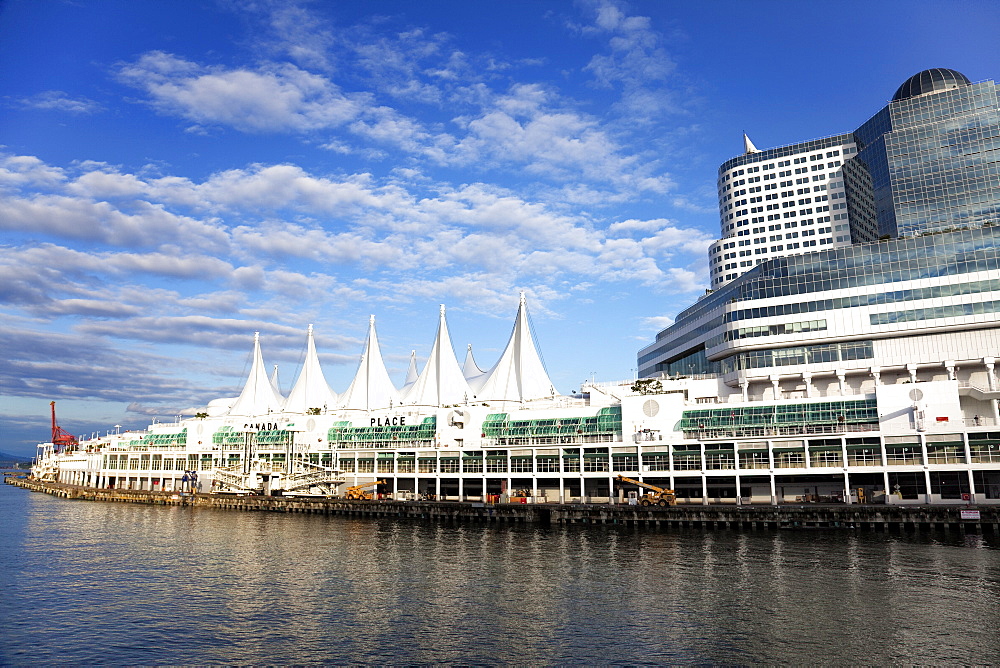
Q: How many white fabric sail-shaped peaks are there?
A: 8